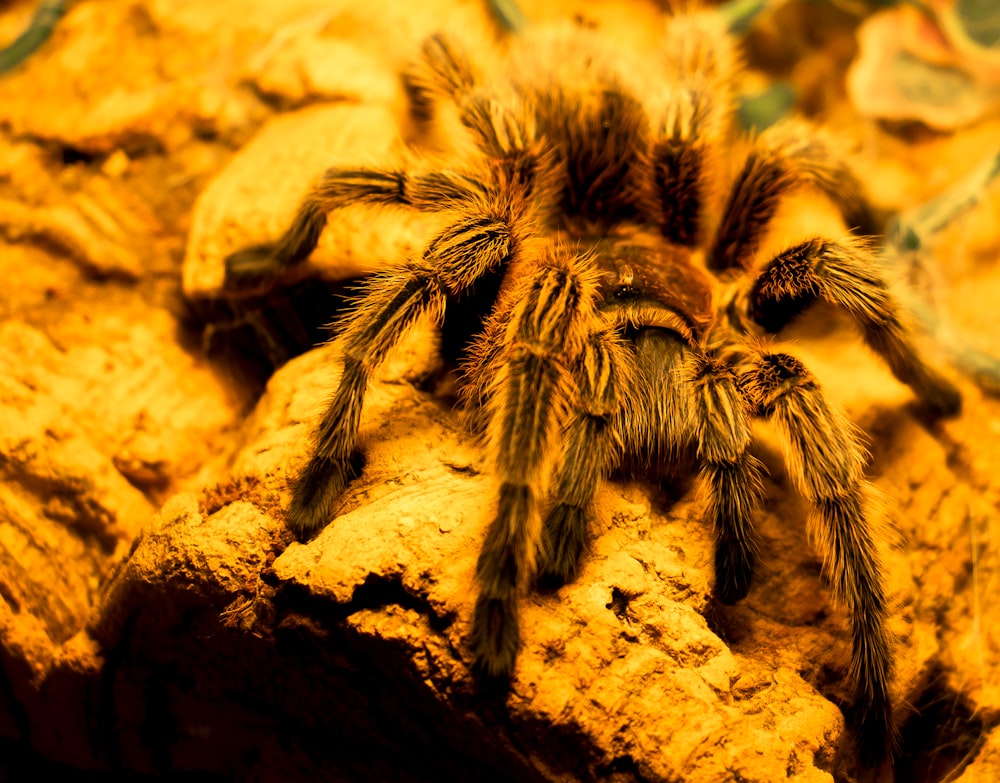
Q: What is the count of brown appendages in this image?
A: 10